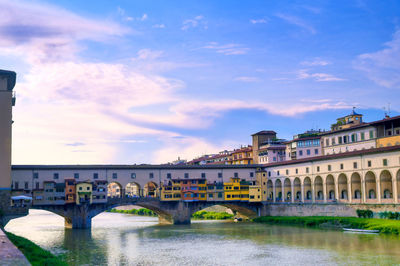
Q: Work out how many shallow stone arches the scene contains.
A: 3